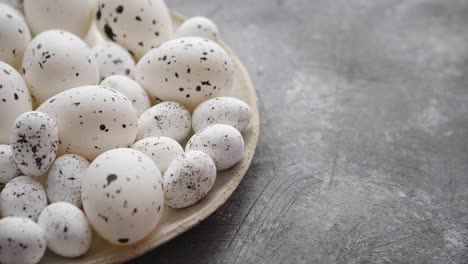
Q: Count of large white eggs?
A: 8